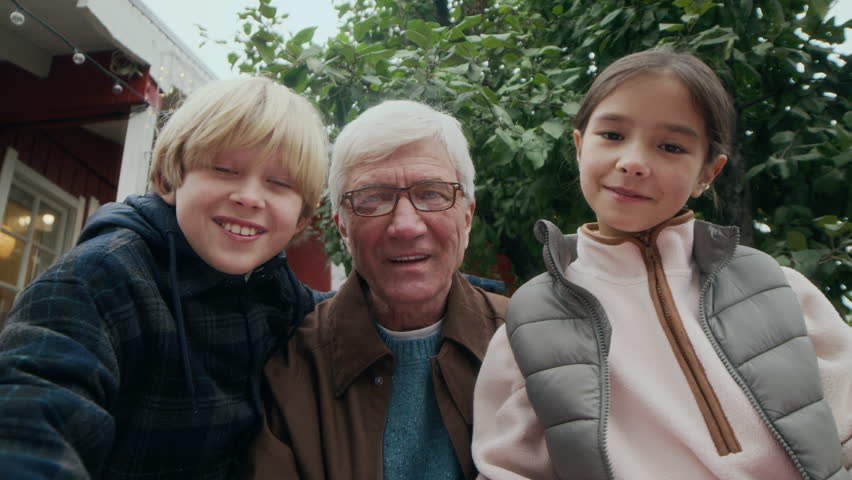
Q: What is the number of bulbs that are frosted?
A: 3